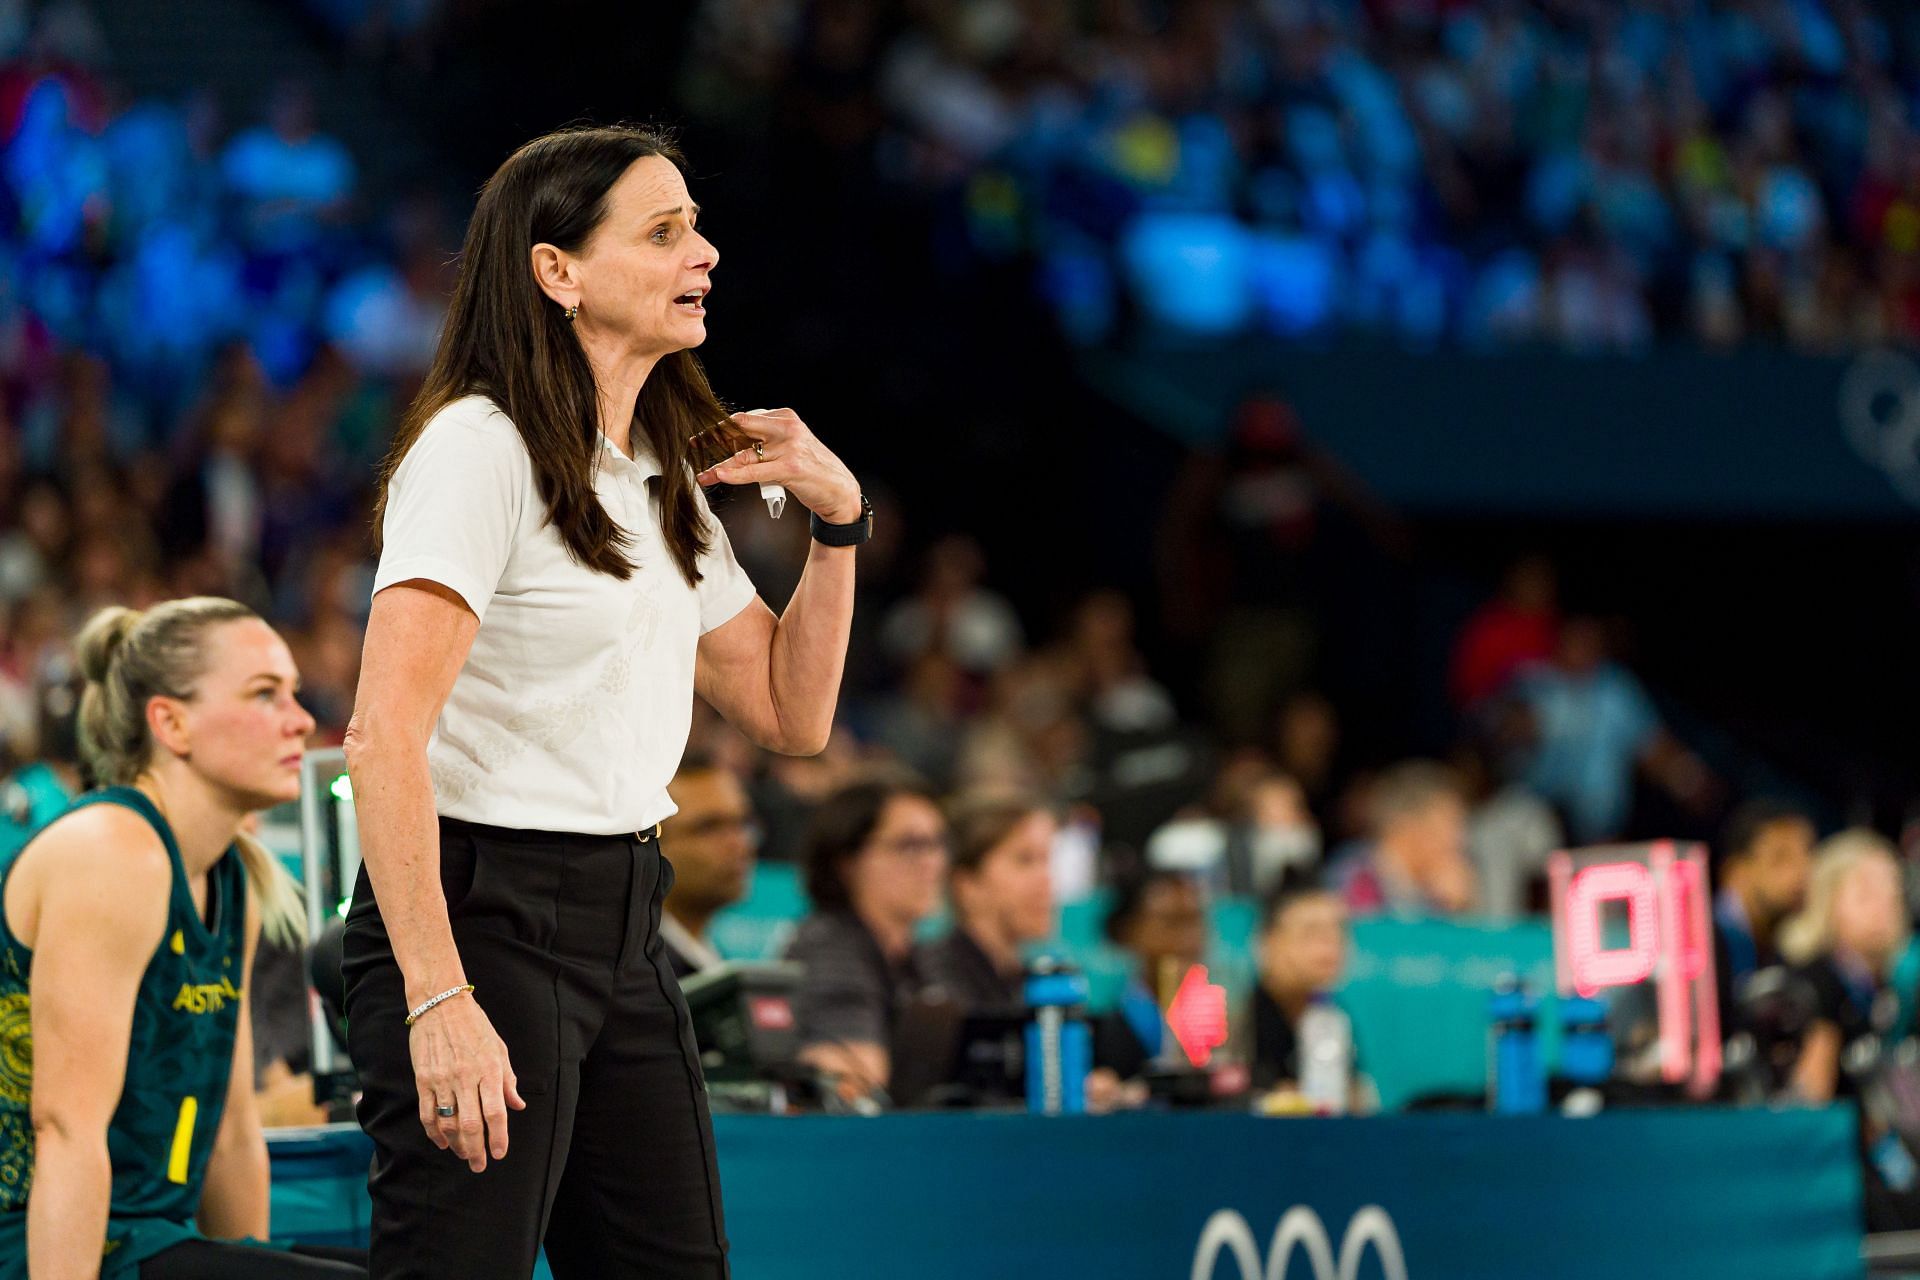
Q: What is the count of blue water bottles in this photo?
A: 3